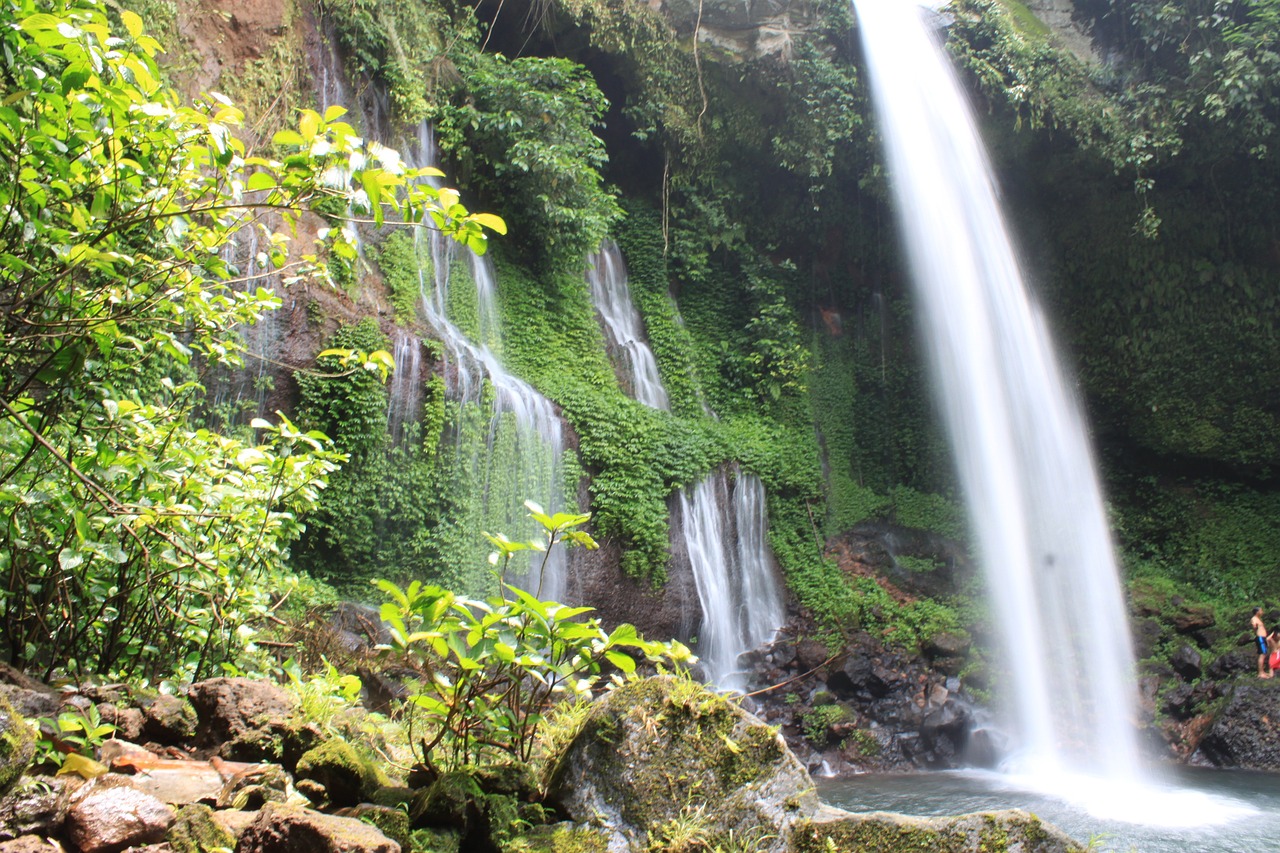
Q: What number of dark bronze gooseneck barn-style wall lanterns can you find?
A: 0